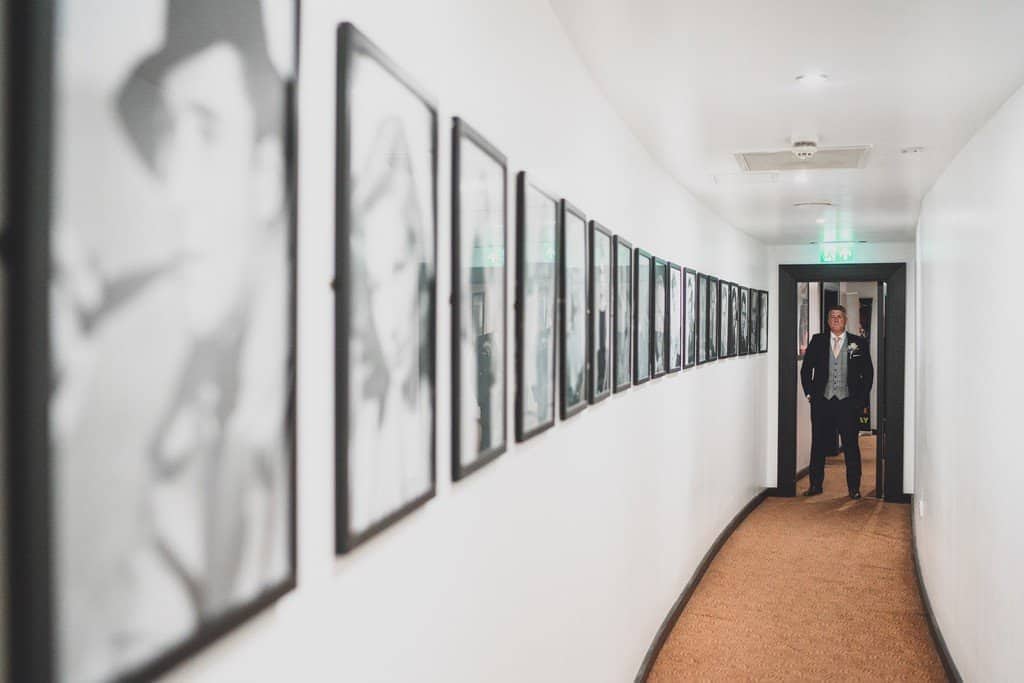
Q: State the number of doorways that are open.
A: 1